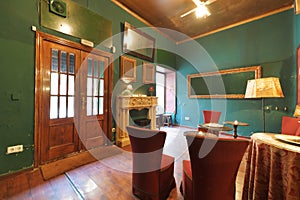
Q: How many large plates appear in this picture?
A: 1